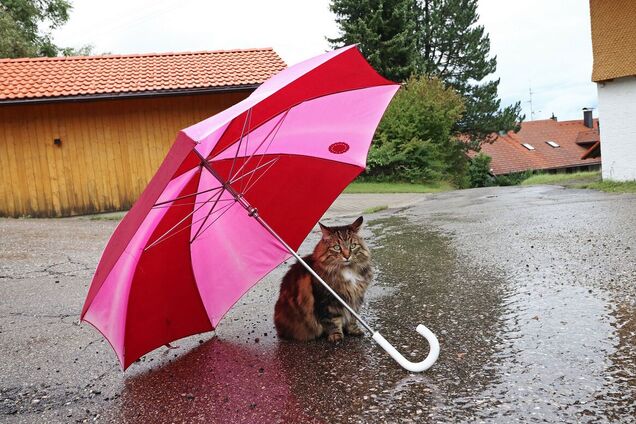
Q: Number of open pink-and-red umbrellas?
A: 1